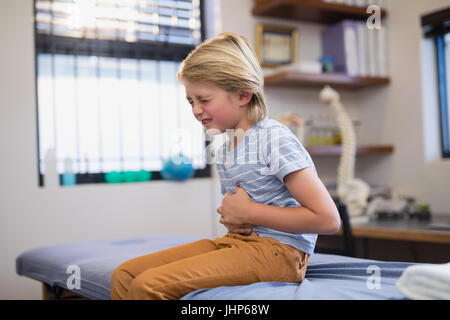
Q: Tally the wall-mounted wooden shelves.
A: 3